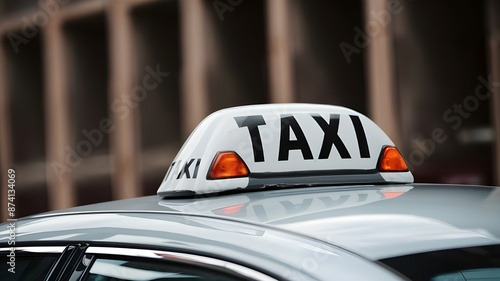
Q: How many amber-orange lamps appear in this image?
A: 2